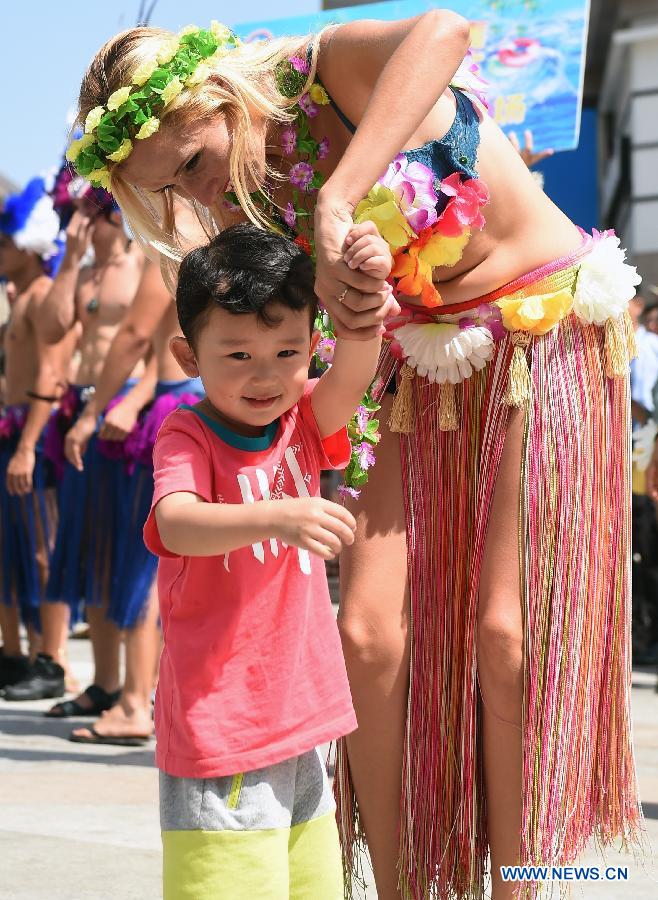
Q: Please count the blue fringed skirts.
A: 3